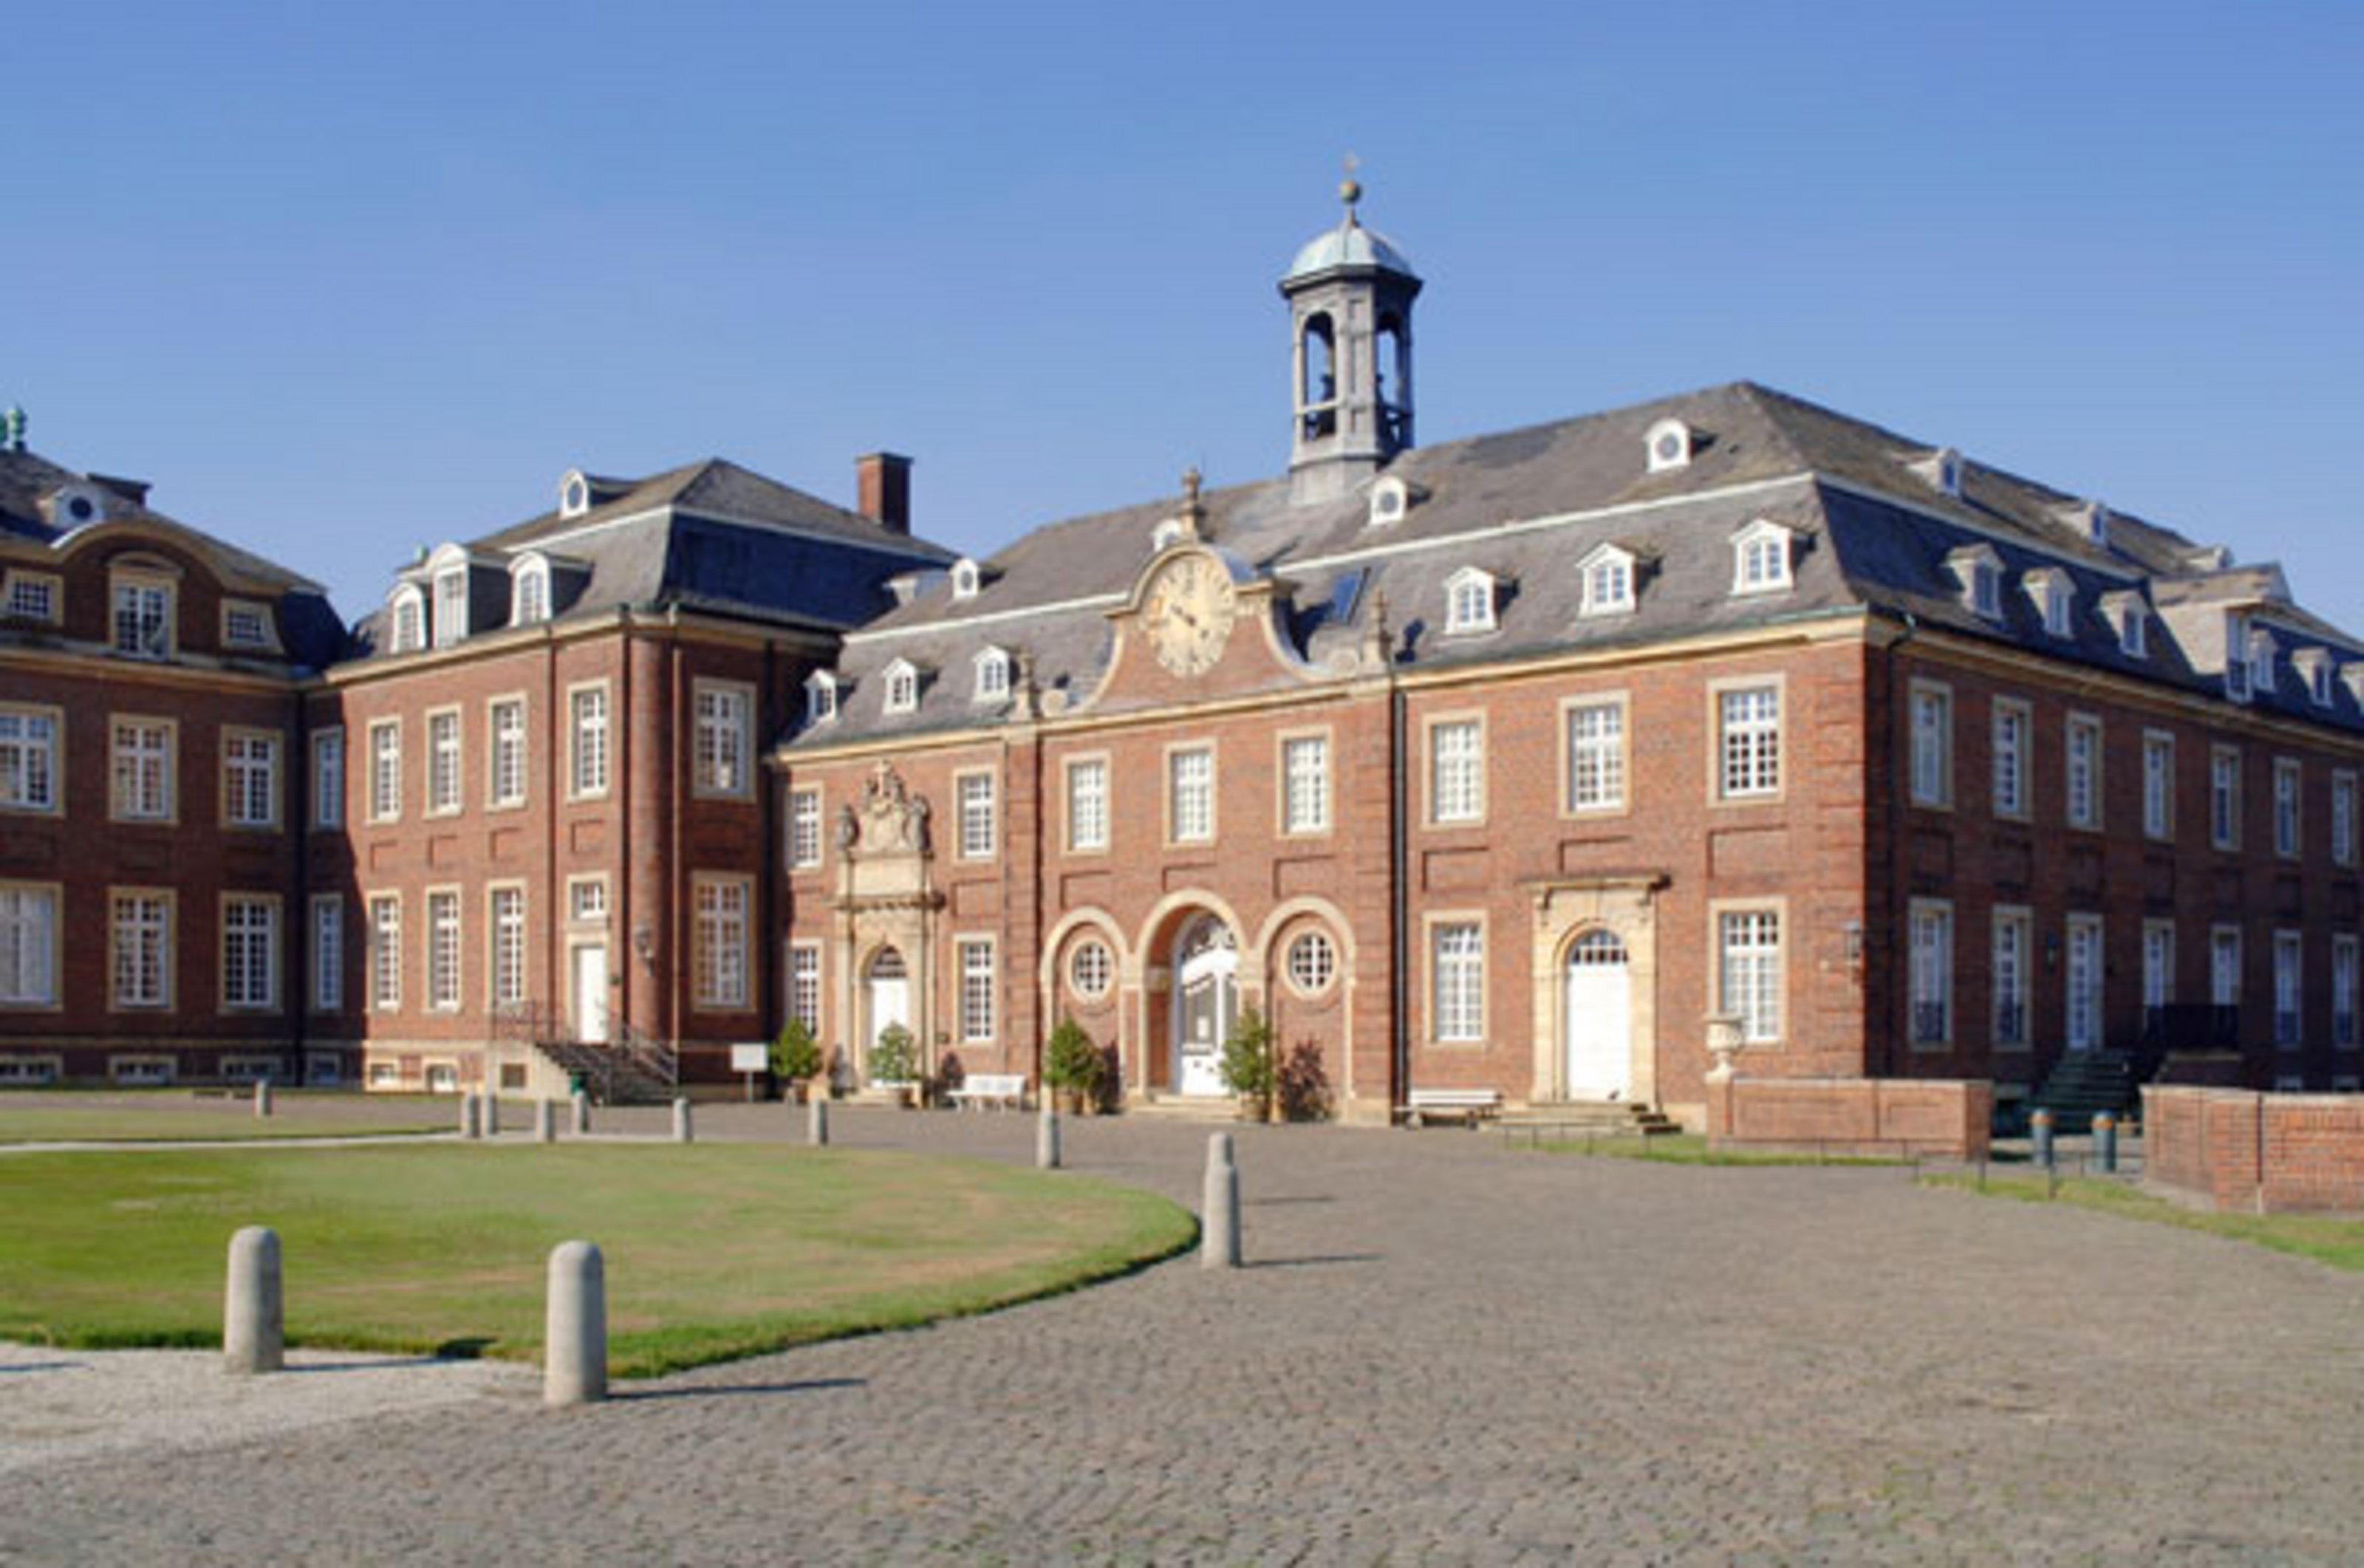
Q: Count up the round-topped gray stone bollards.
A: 12